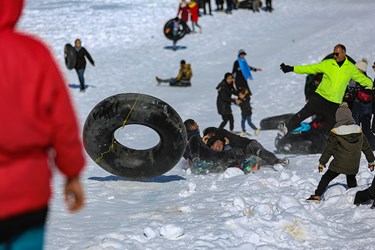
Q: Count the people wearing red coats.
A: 3